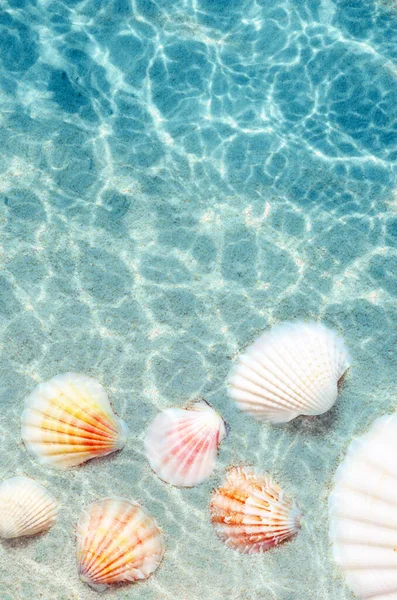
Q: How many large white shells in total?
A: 2